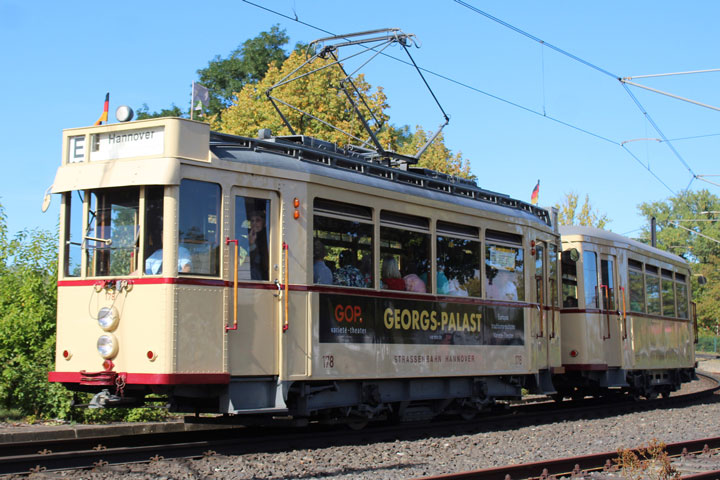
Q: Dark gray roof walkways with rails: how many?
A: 1